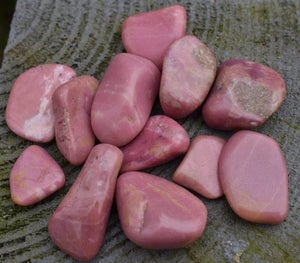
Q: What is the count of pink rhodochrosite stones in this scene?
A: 12